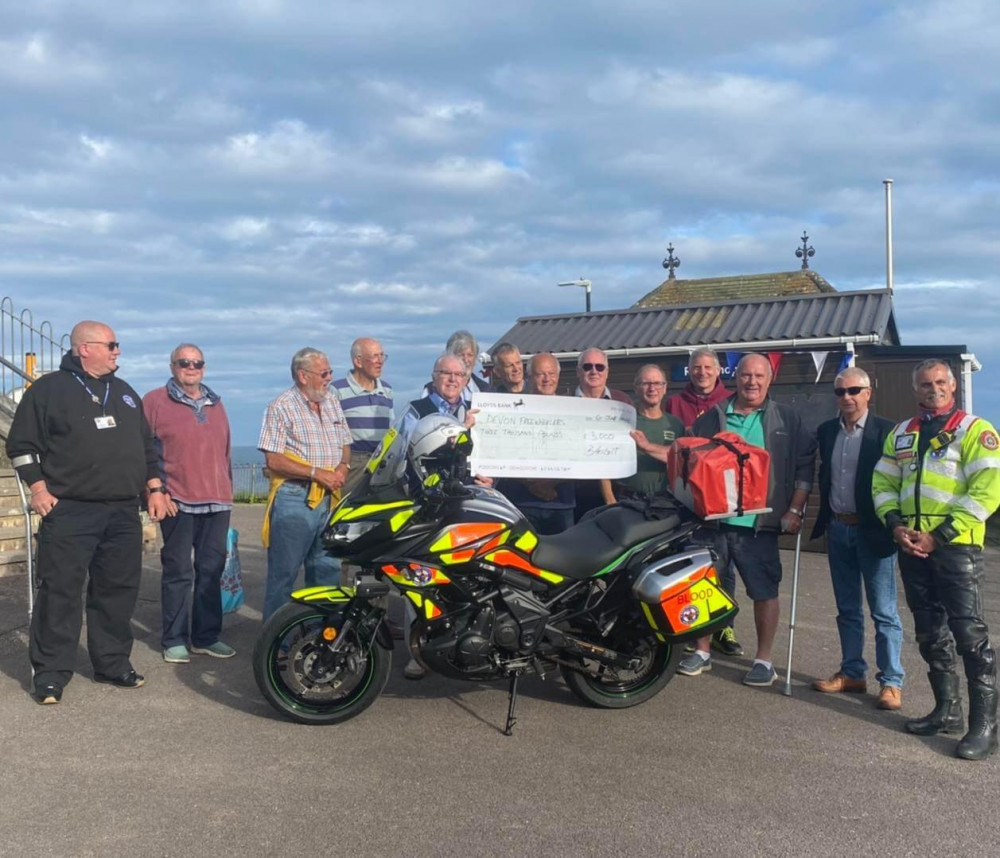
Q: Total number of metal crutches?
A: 2